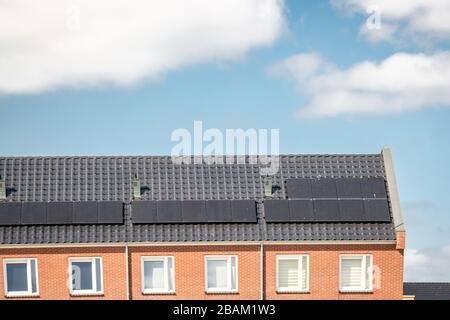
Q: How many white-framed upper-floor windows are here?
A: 6